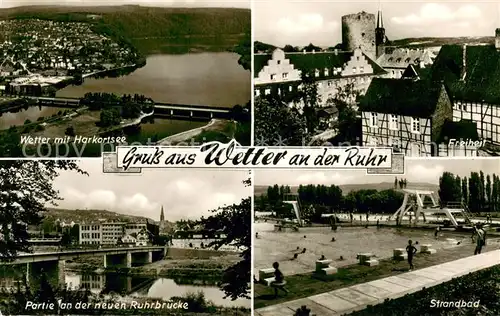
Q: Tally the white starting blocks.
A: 5